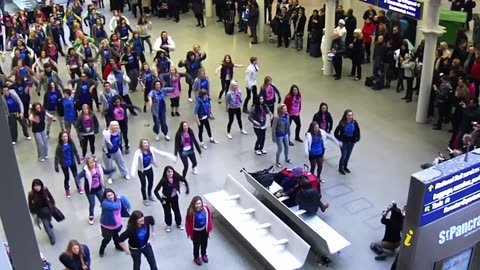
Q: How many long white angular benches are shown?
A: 2